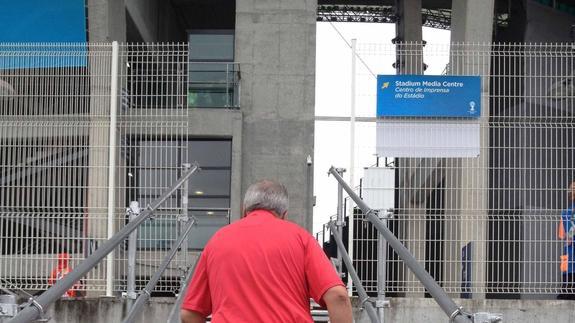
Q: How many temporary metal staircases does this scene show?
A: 1